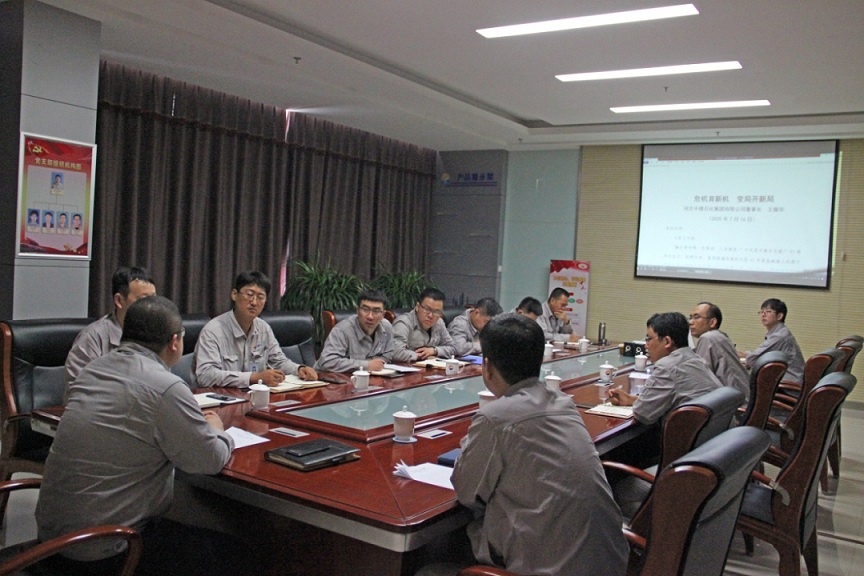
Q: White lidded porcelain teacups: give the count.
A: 10